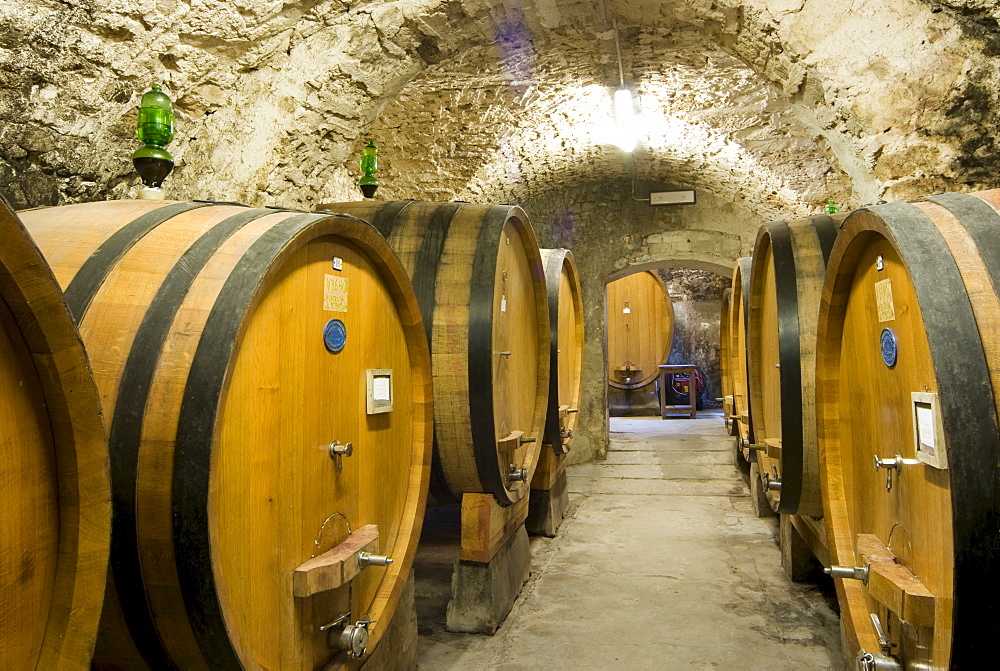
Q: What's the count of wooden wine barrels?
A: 9